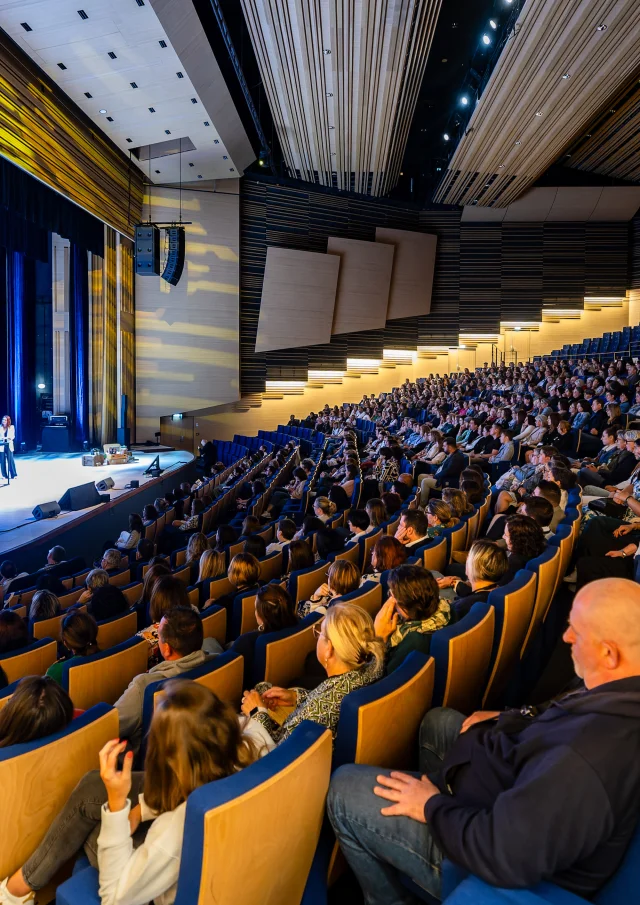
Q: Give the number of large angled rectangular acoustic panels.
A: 3